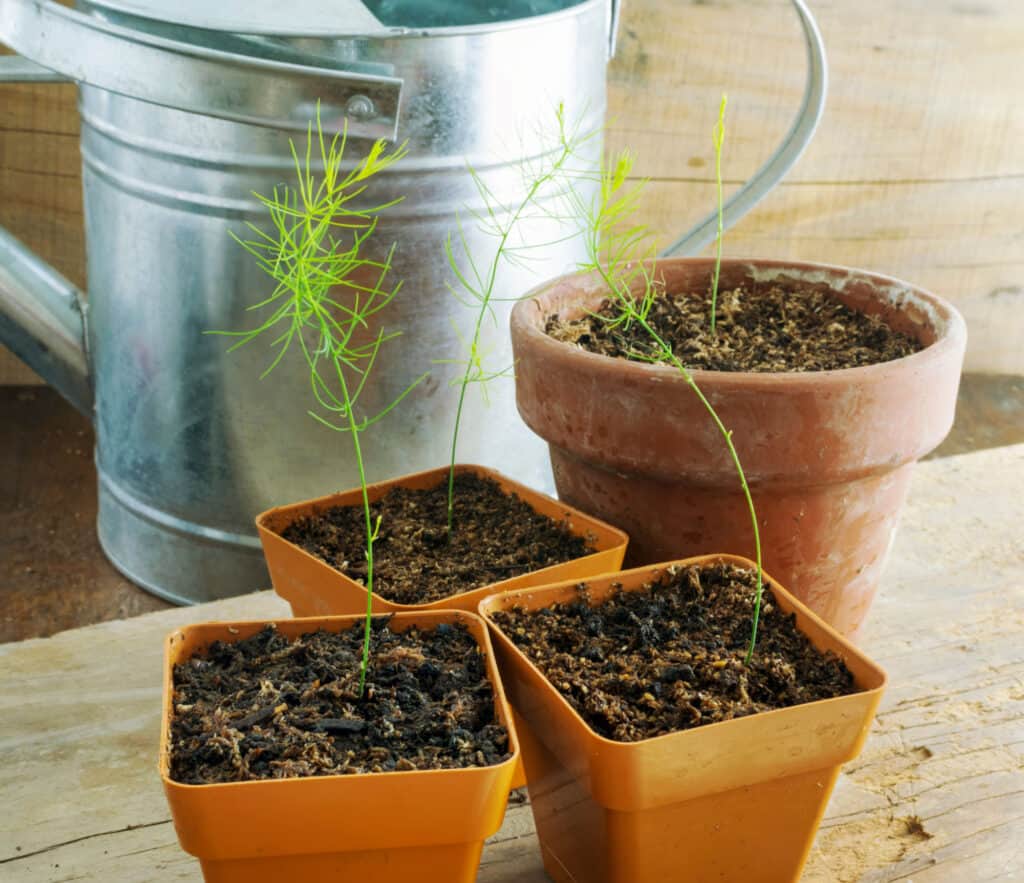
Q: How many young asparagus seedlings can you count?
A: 4